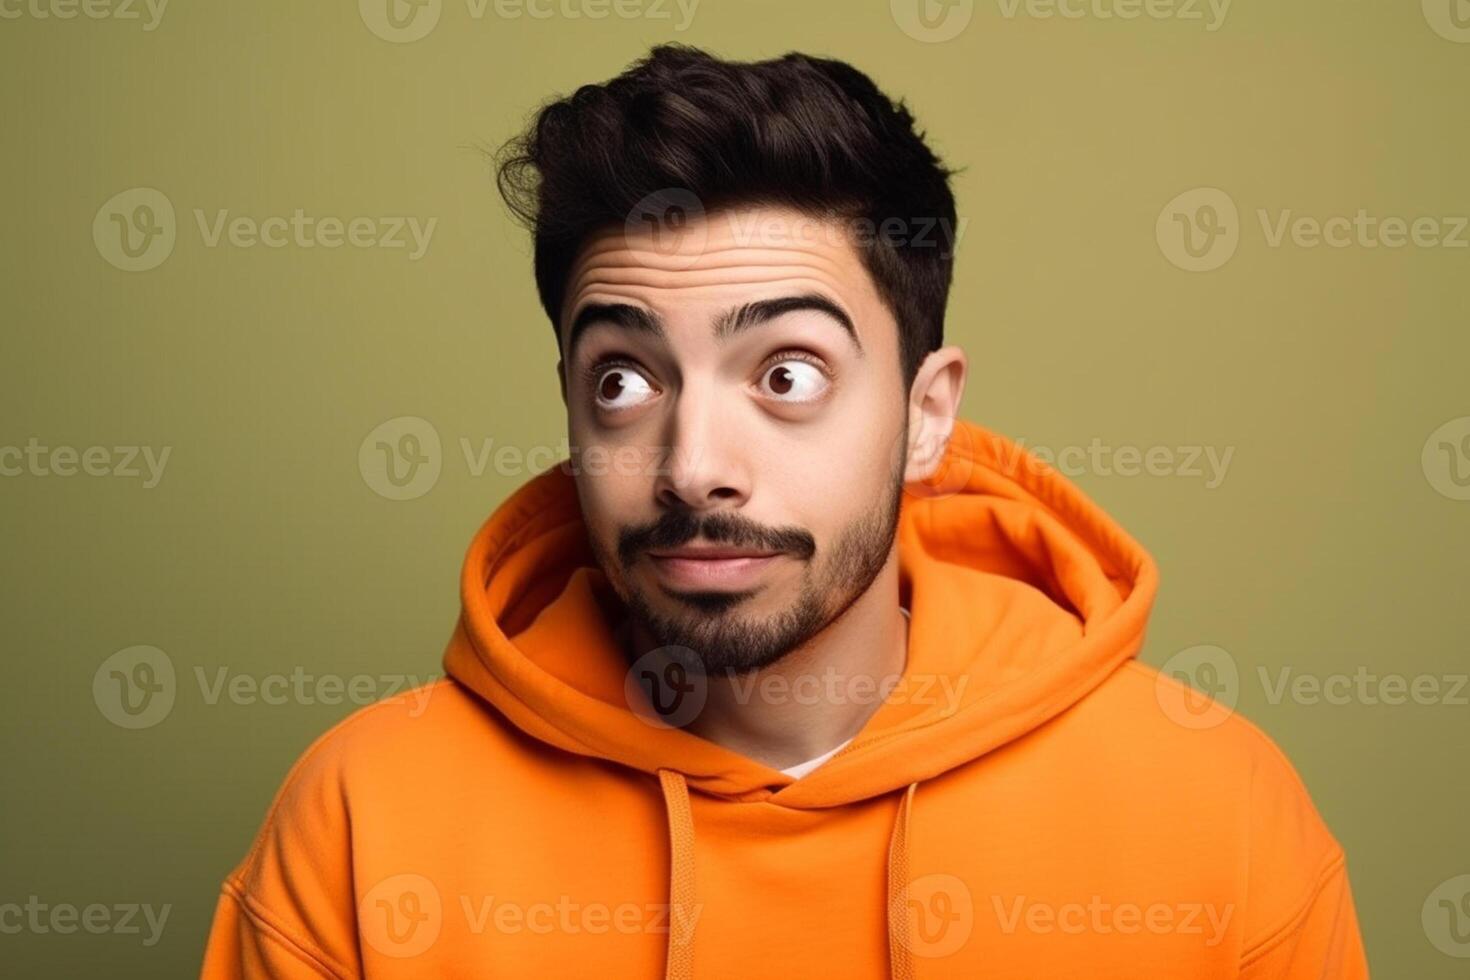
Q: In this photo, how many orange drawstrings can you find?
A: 2